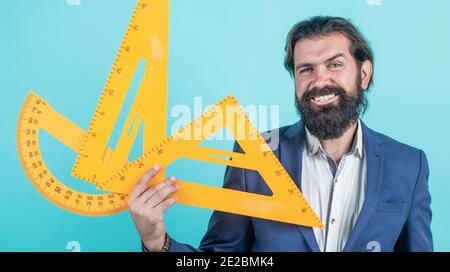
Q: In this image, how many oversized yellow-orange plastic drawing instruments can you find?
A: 3